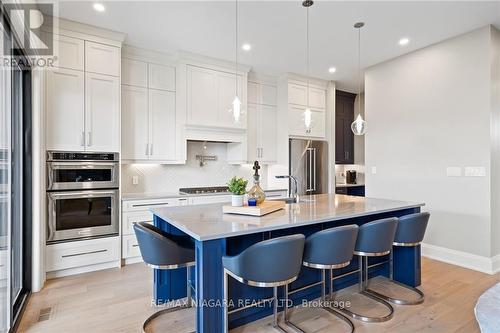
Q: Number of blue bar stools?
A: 5